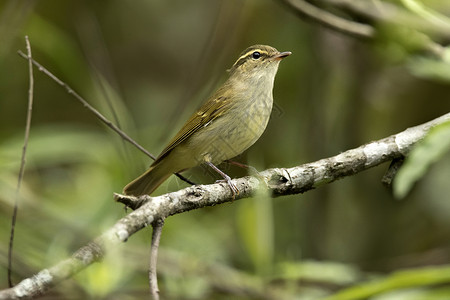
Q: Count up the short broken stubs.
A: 2